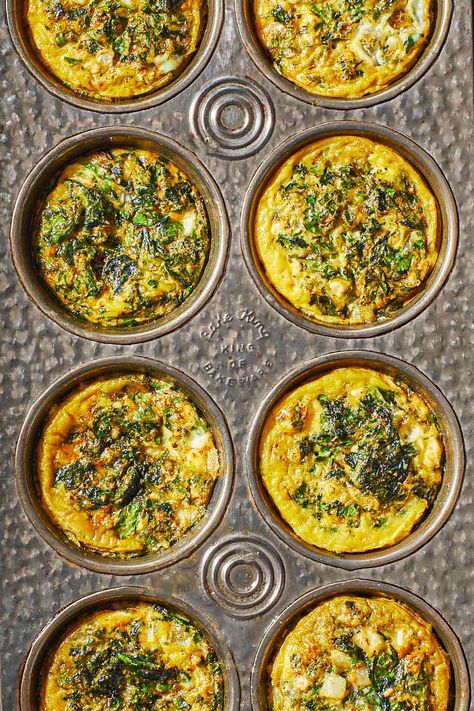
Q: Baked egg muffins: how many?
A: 8